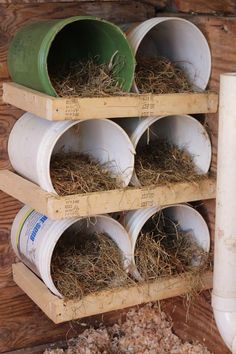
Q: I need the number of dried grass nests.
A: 6